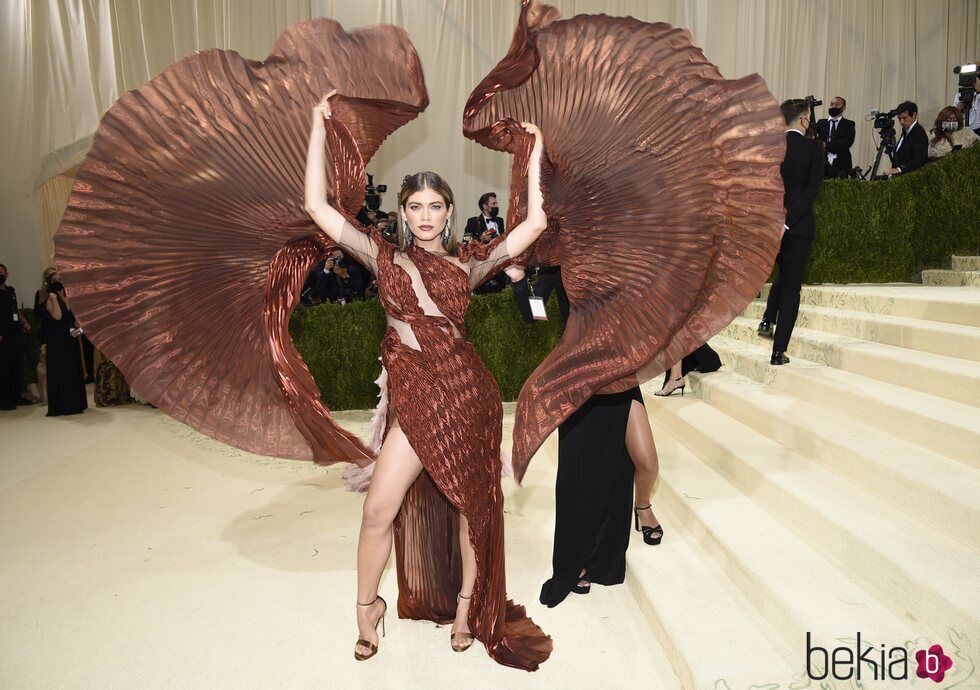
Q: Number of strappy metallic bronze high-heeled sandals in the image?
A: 2